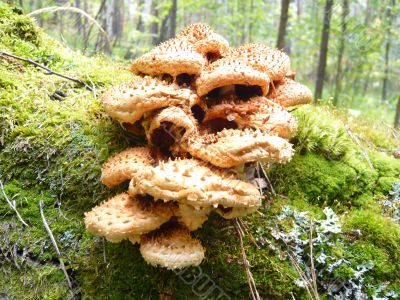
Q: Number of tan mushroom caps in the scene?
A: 13